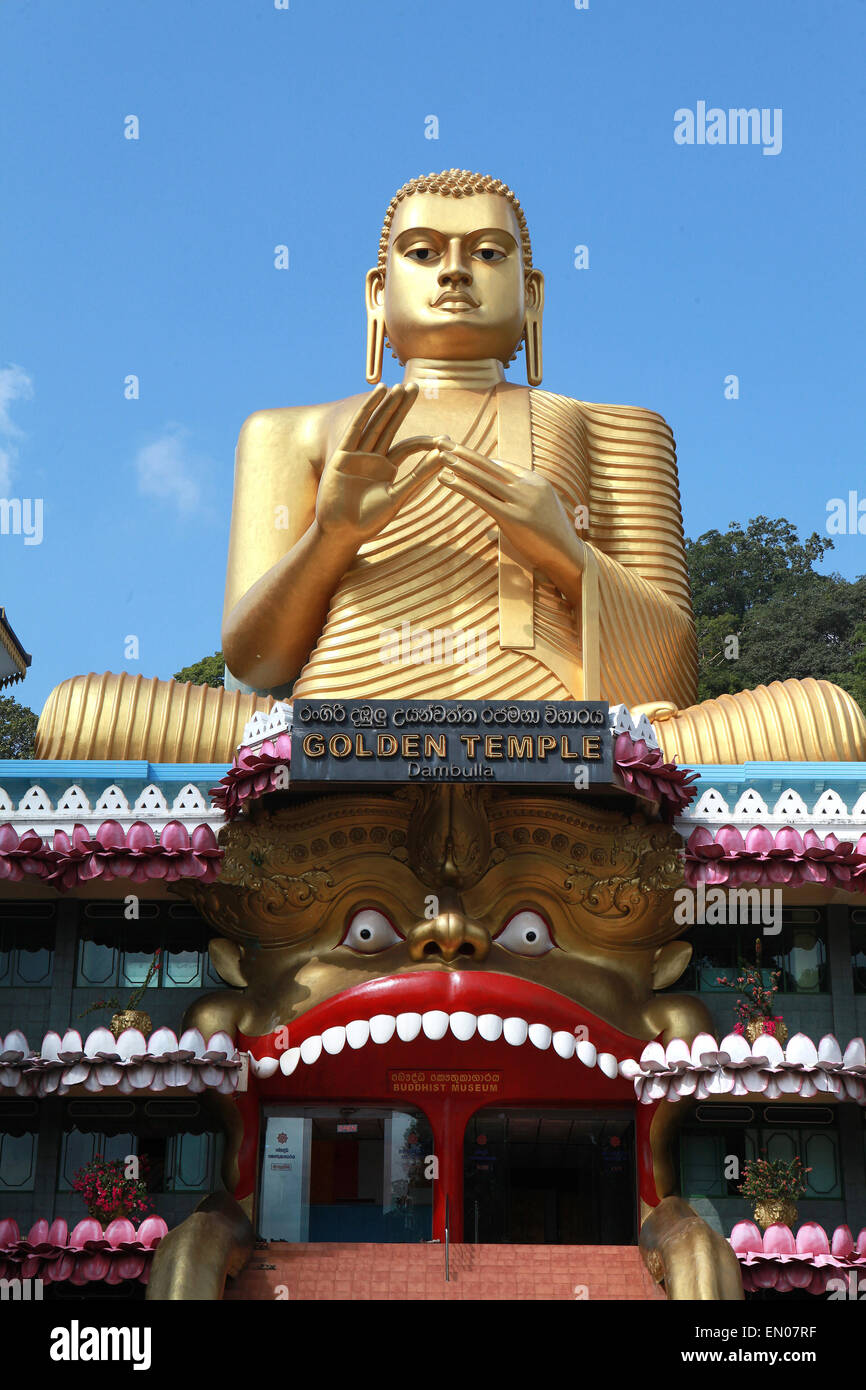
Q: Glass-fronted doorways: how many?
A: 2